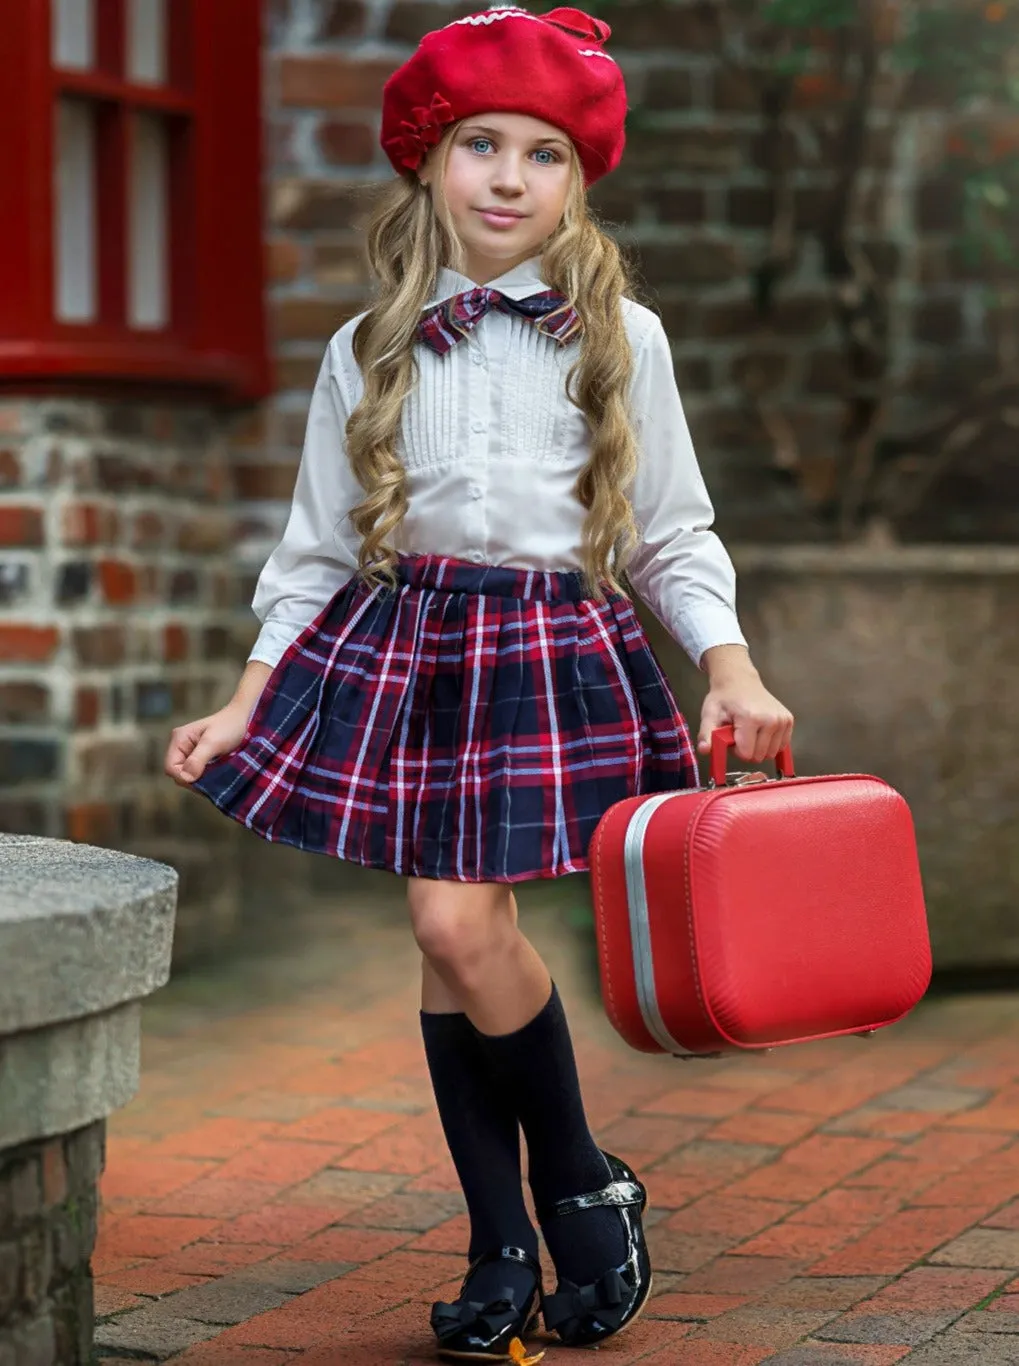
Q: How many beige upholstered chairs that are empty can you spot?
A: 0